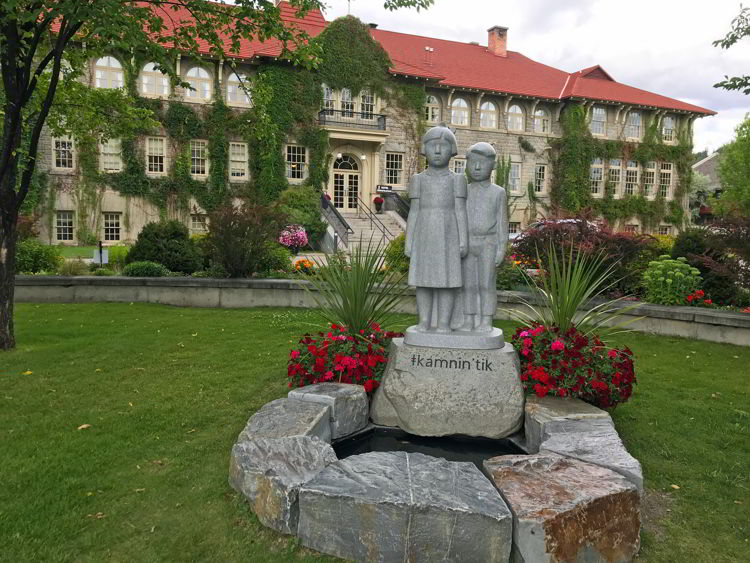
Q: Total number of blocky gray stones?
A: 7